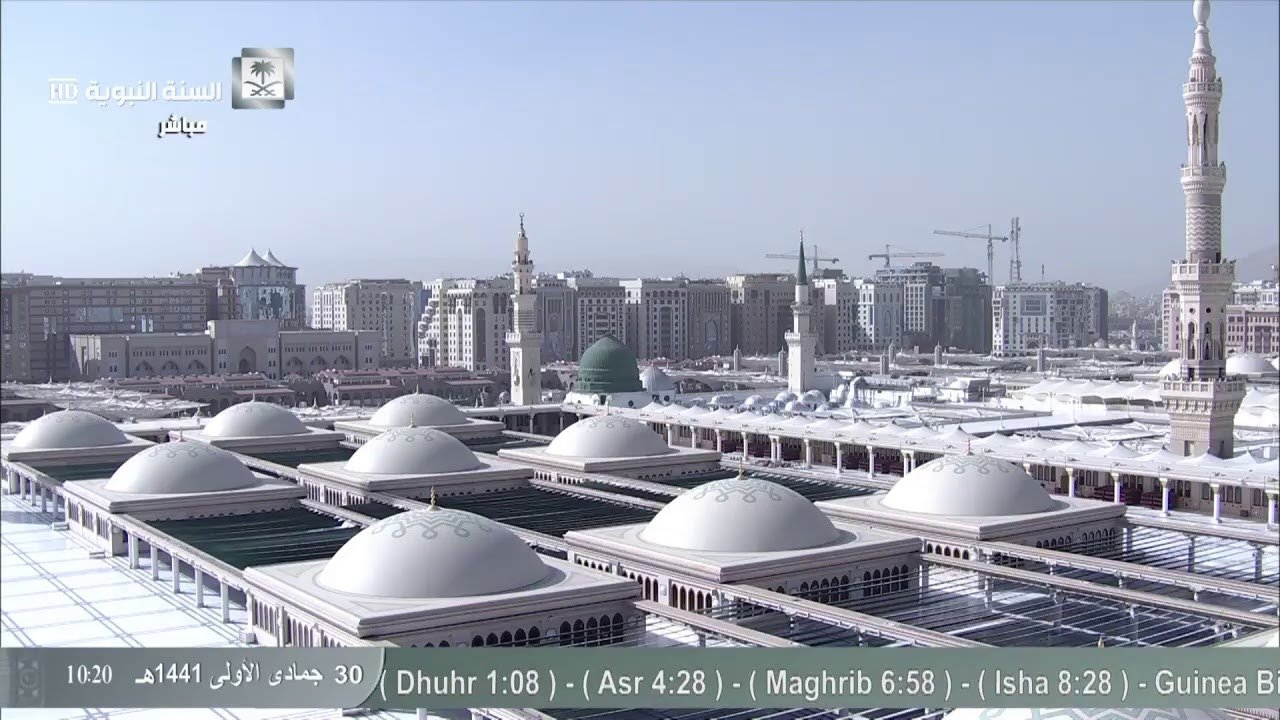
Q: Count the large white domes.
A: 9